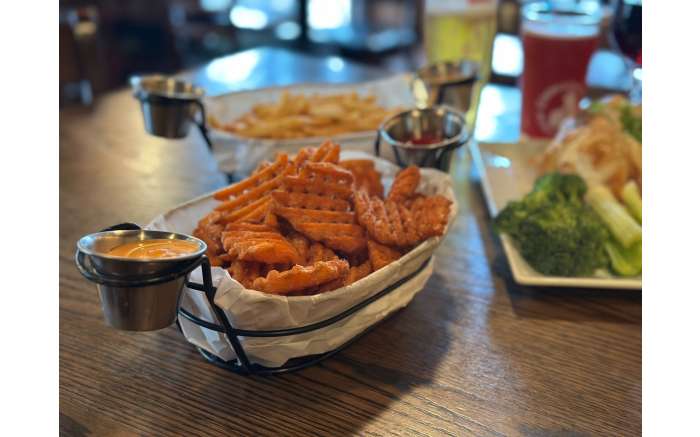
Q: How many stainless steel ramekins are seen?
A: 4